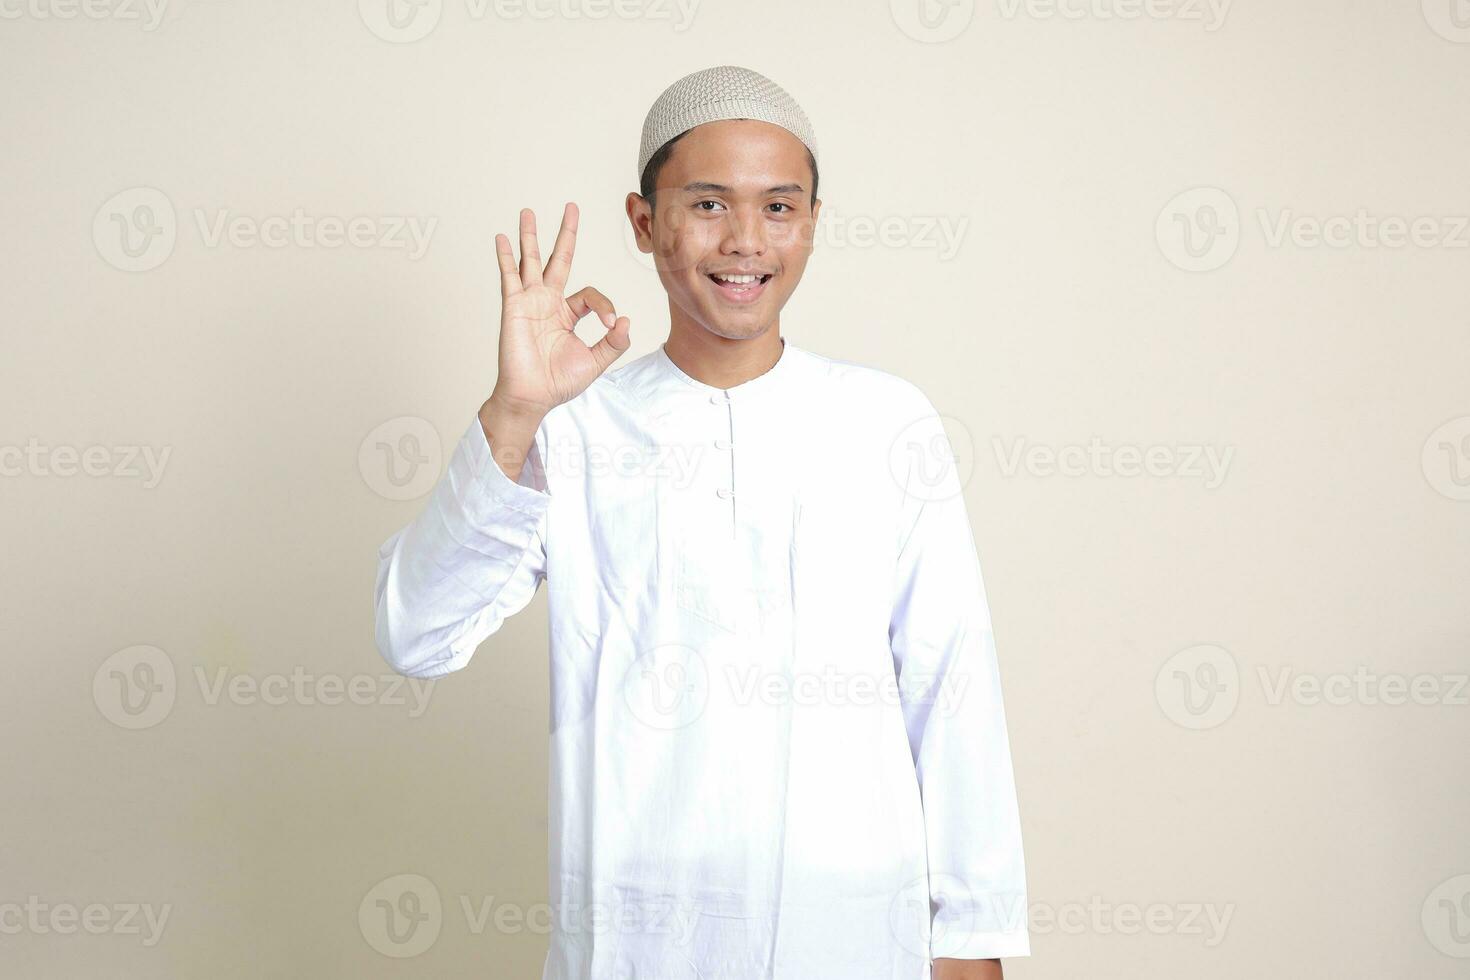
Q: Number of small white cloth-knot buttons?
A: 3